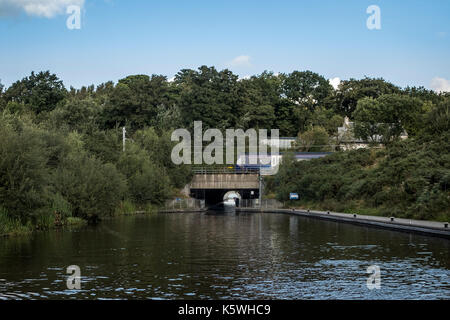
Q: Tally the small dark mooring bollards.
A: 6